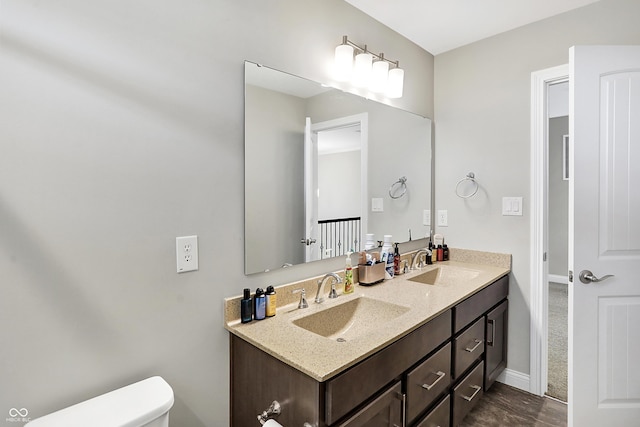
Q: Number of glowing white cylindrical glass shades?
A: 4